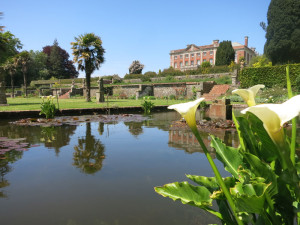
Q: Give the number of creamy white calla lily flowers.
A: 3